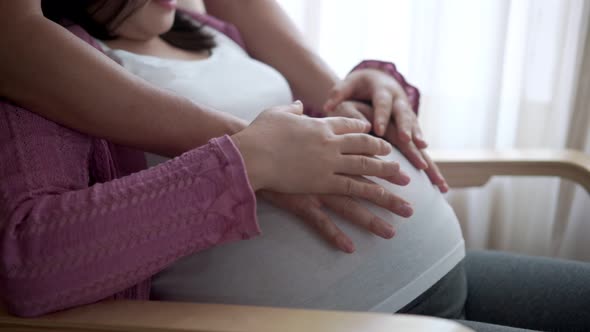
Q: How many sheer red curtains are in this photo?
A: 0